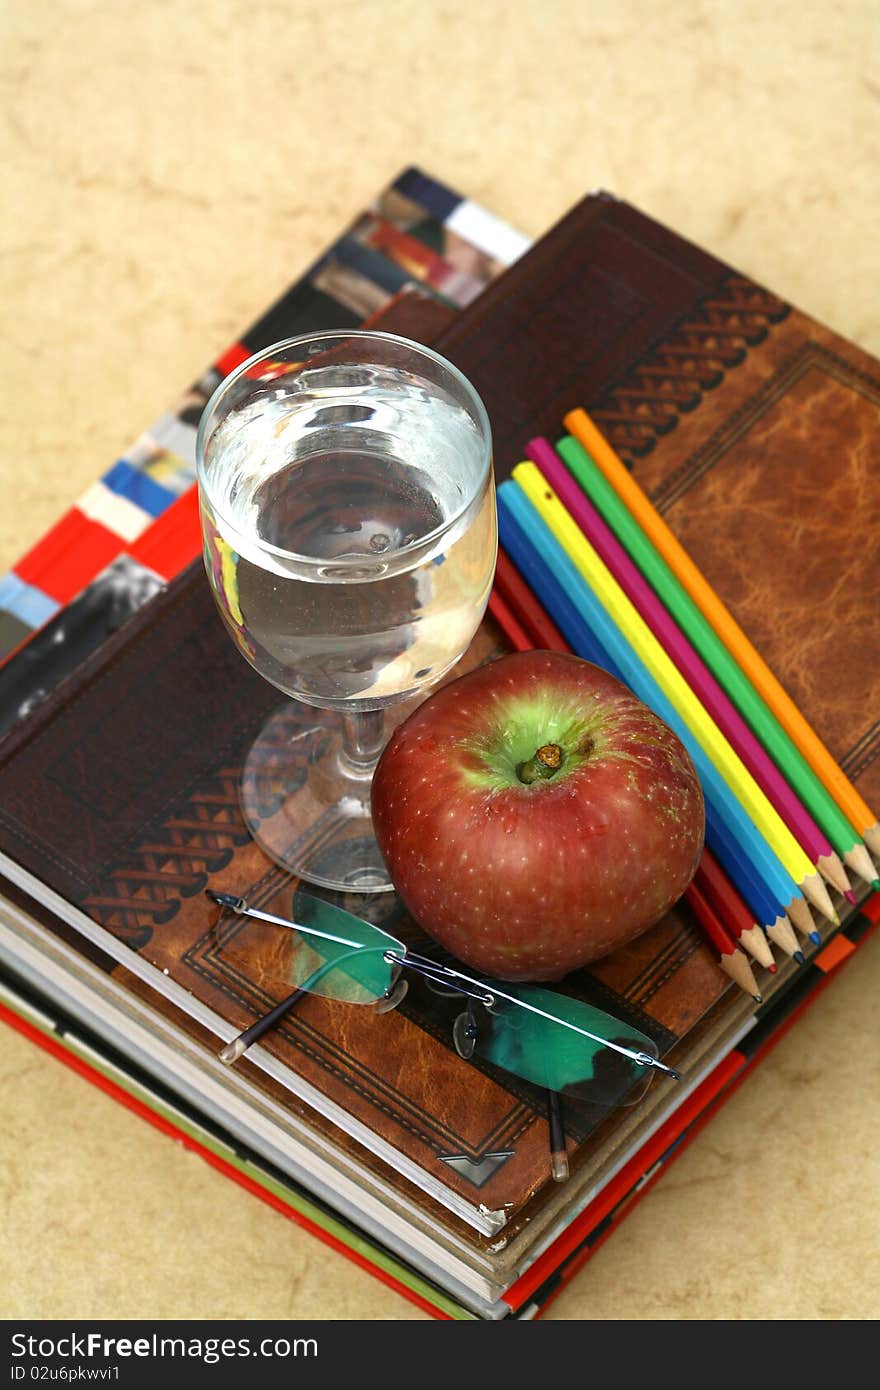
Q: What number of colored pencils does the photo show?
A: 8